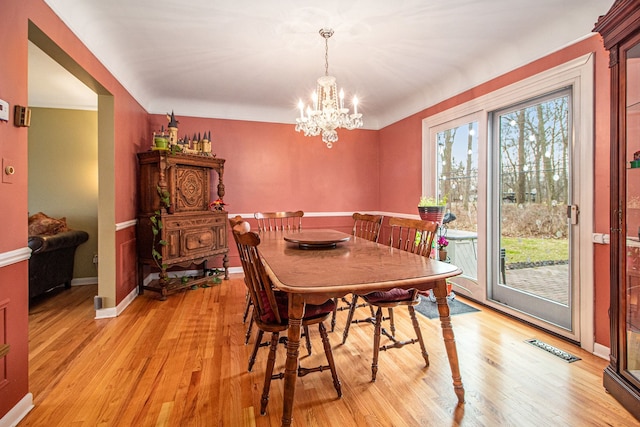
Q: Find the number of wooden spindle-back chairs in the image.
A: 5